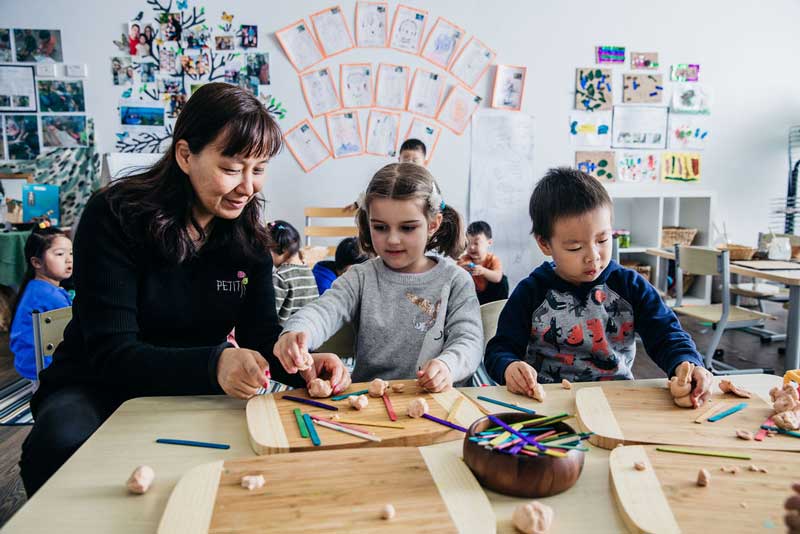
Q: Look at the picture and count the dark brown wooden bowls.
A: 1